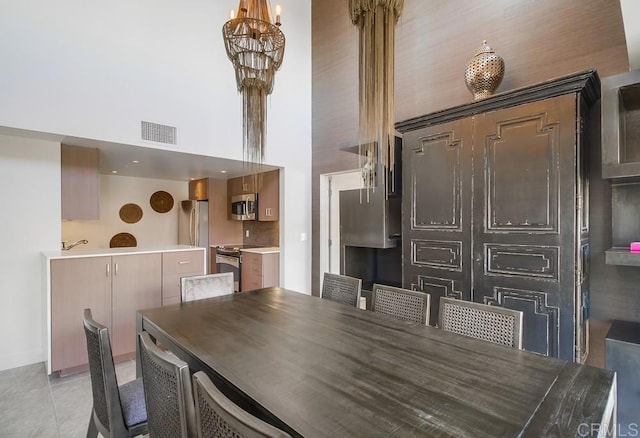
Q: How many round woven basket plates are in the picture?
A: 3